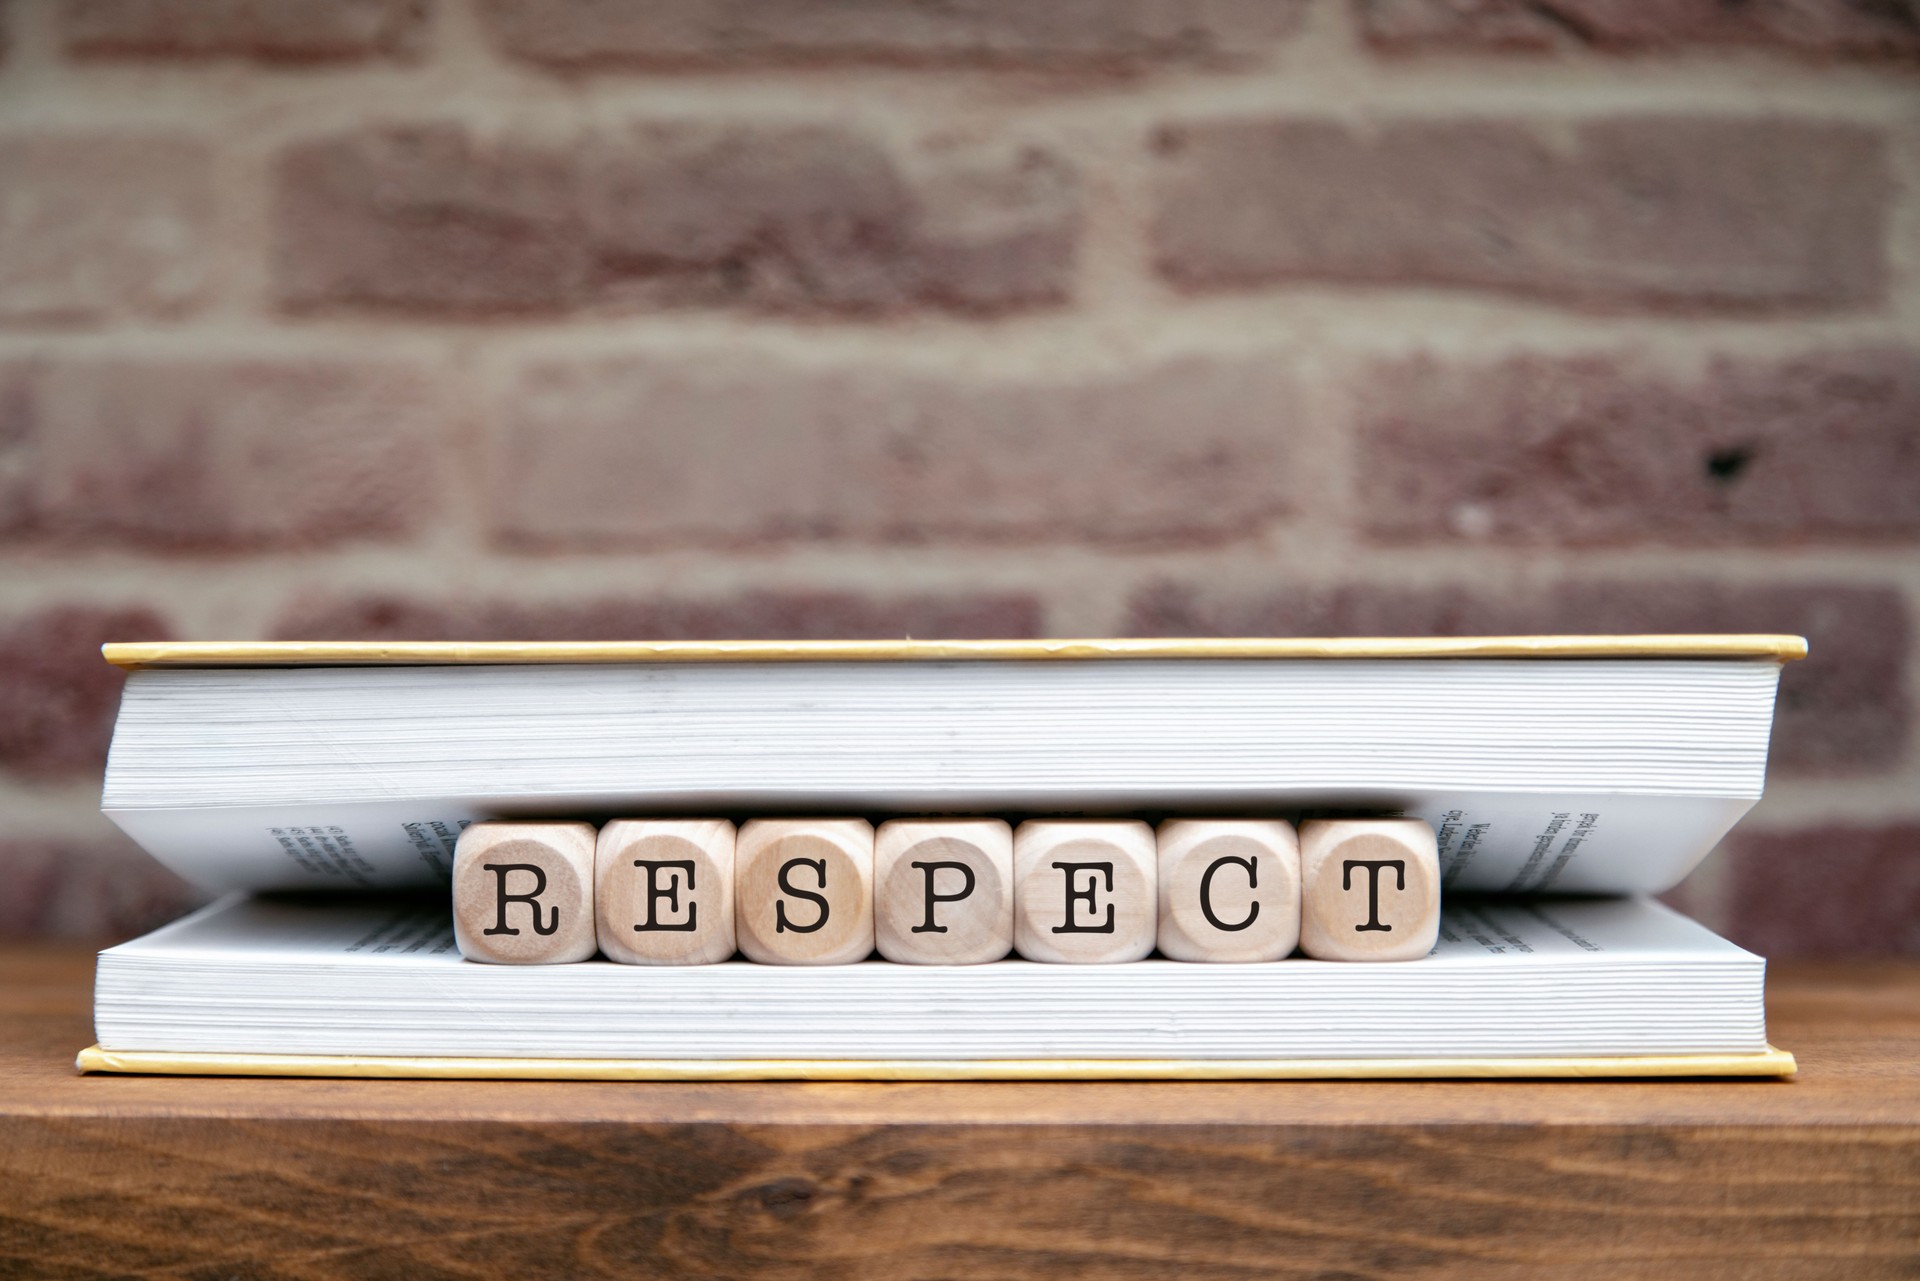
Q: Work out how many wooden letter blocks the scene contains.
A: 7